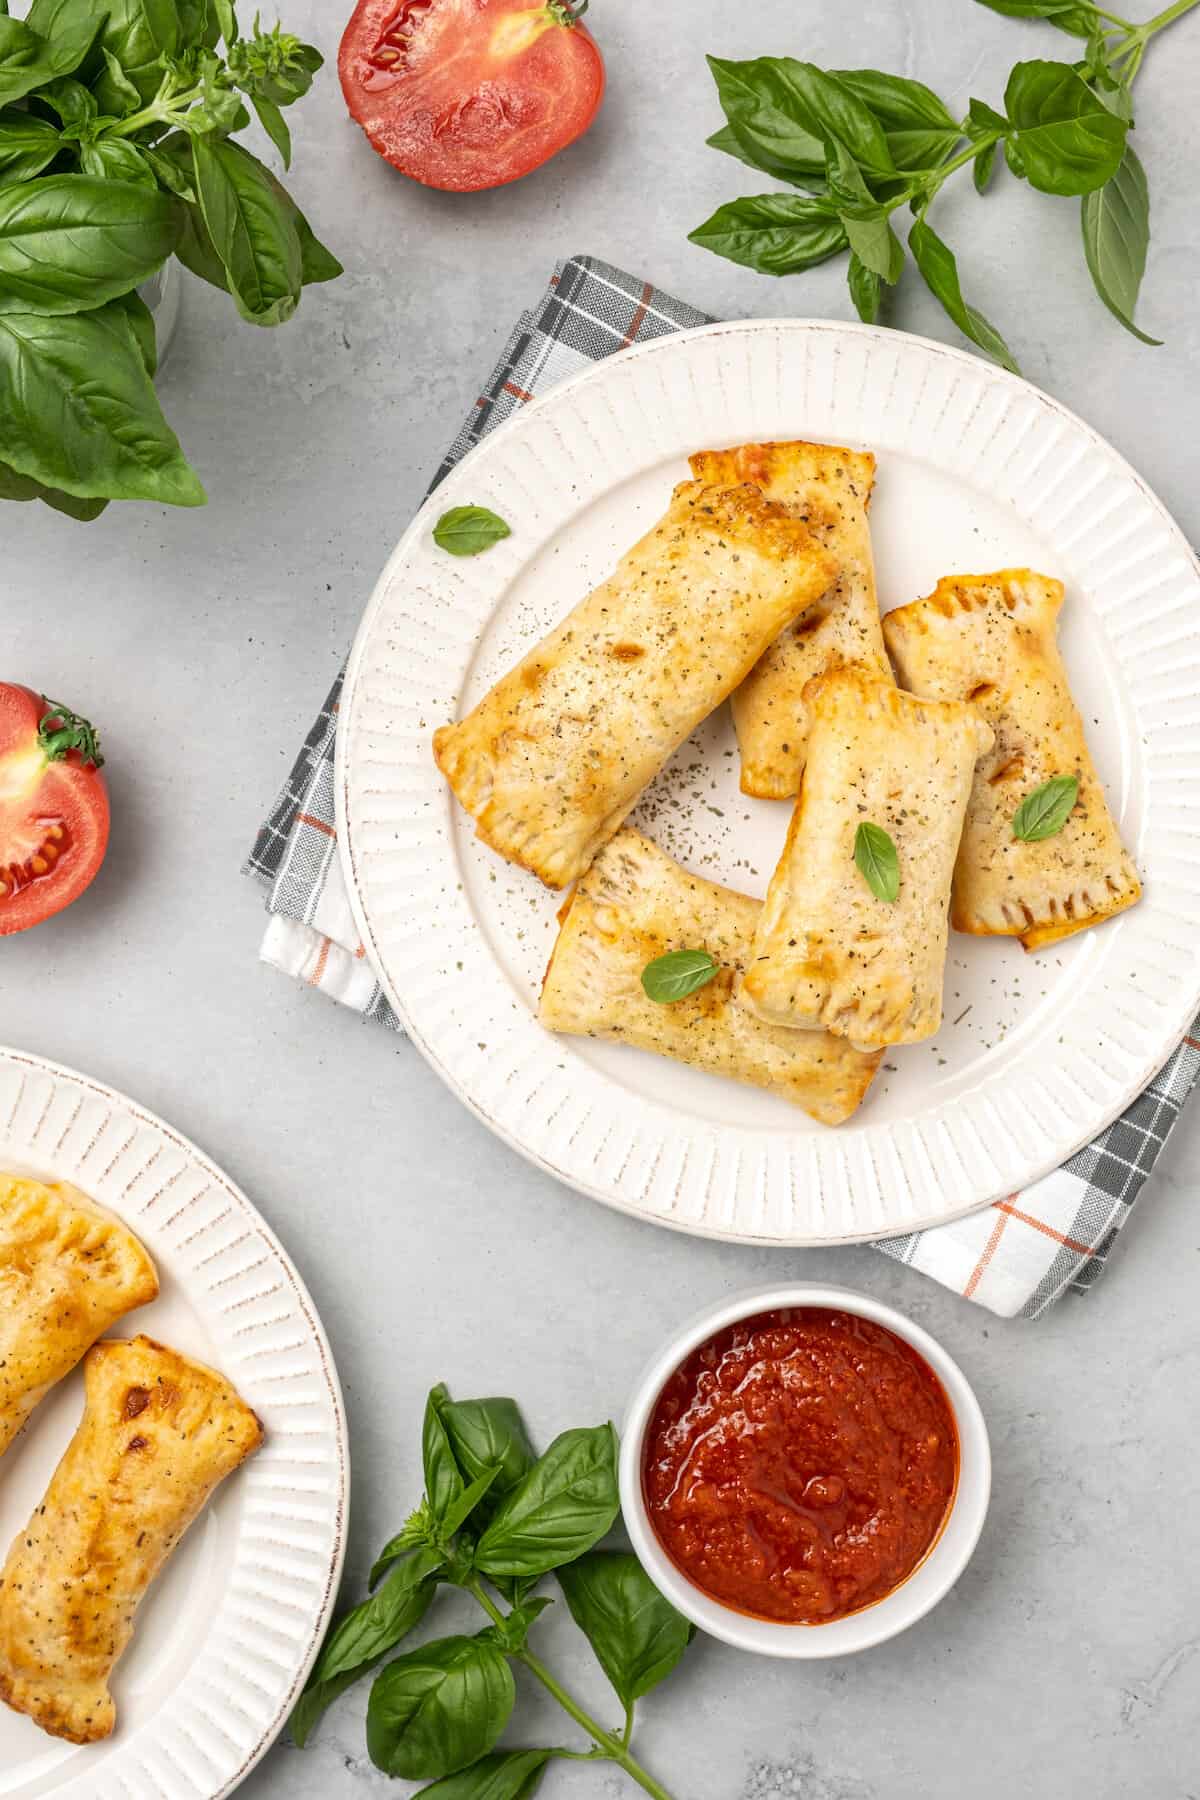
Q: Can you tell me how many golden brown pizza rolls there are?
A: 7